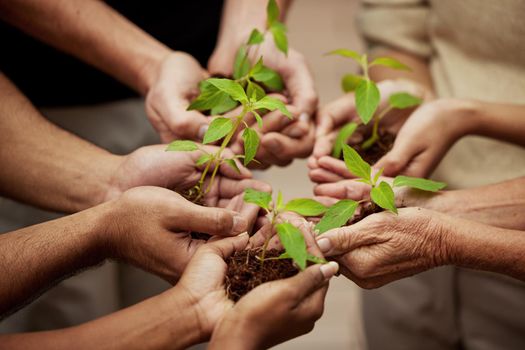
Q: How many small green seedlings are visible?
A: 5